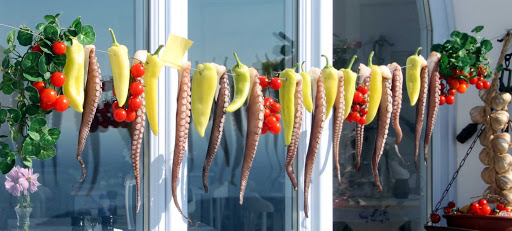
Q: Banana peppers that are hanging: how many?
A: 11